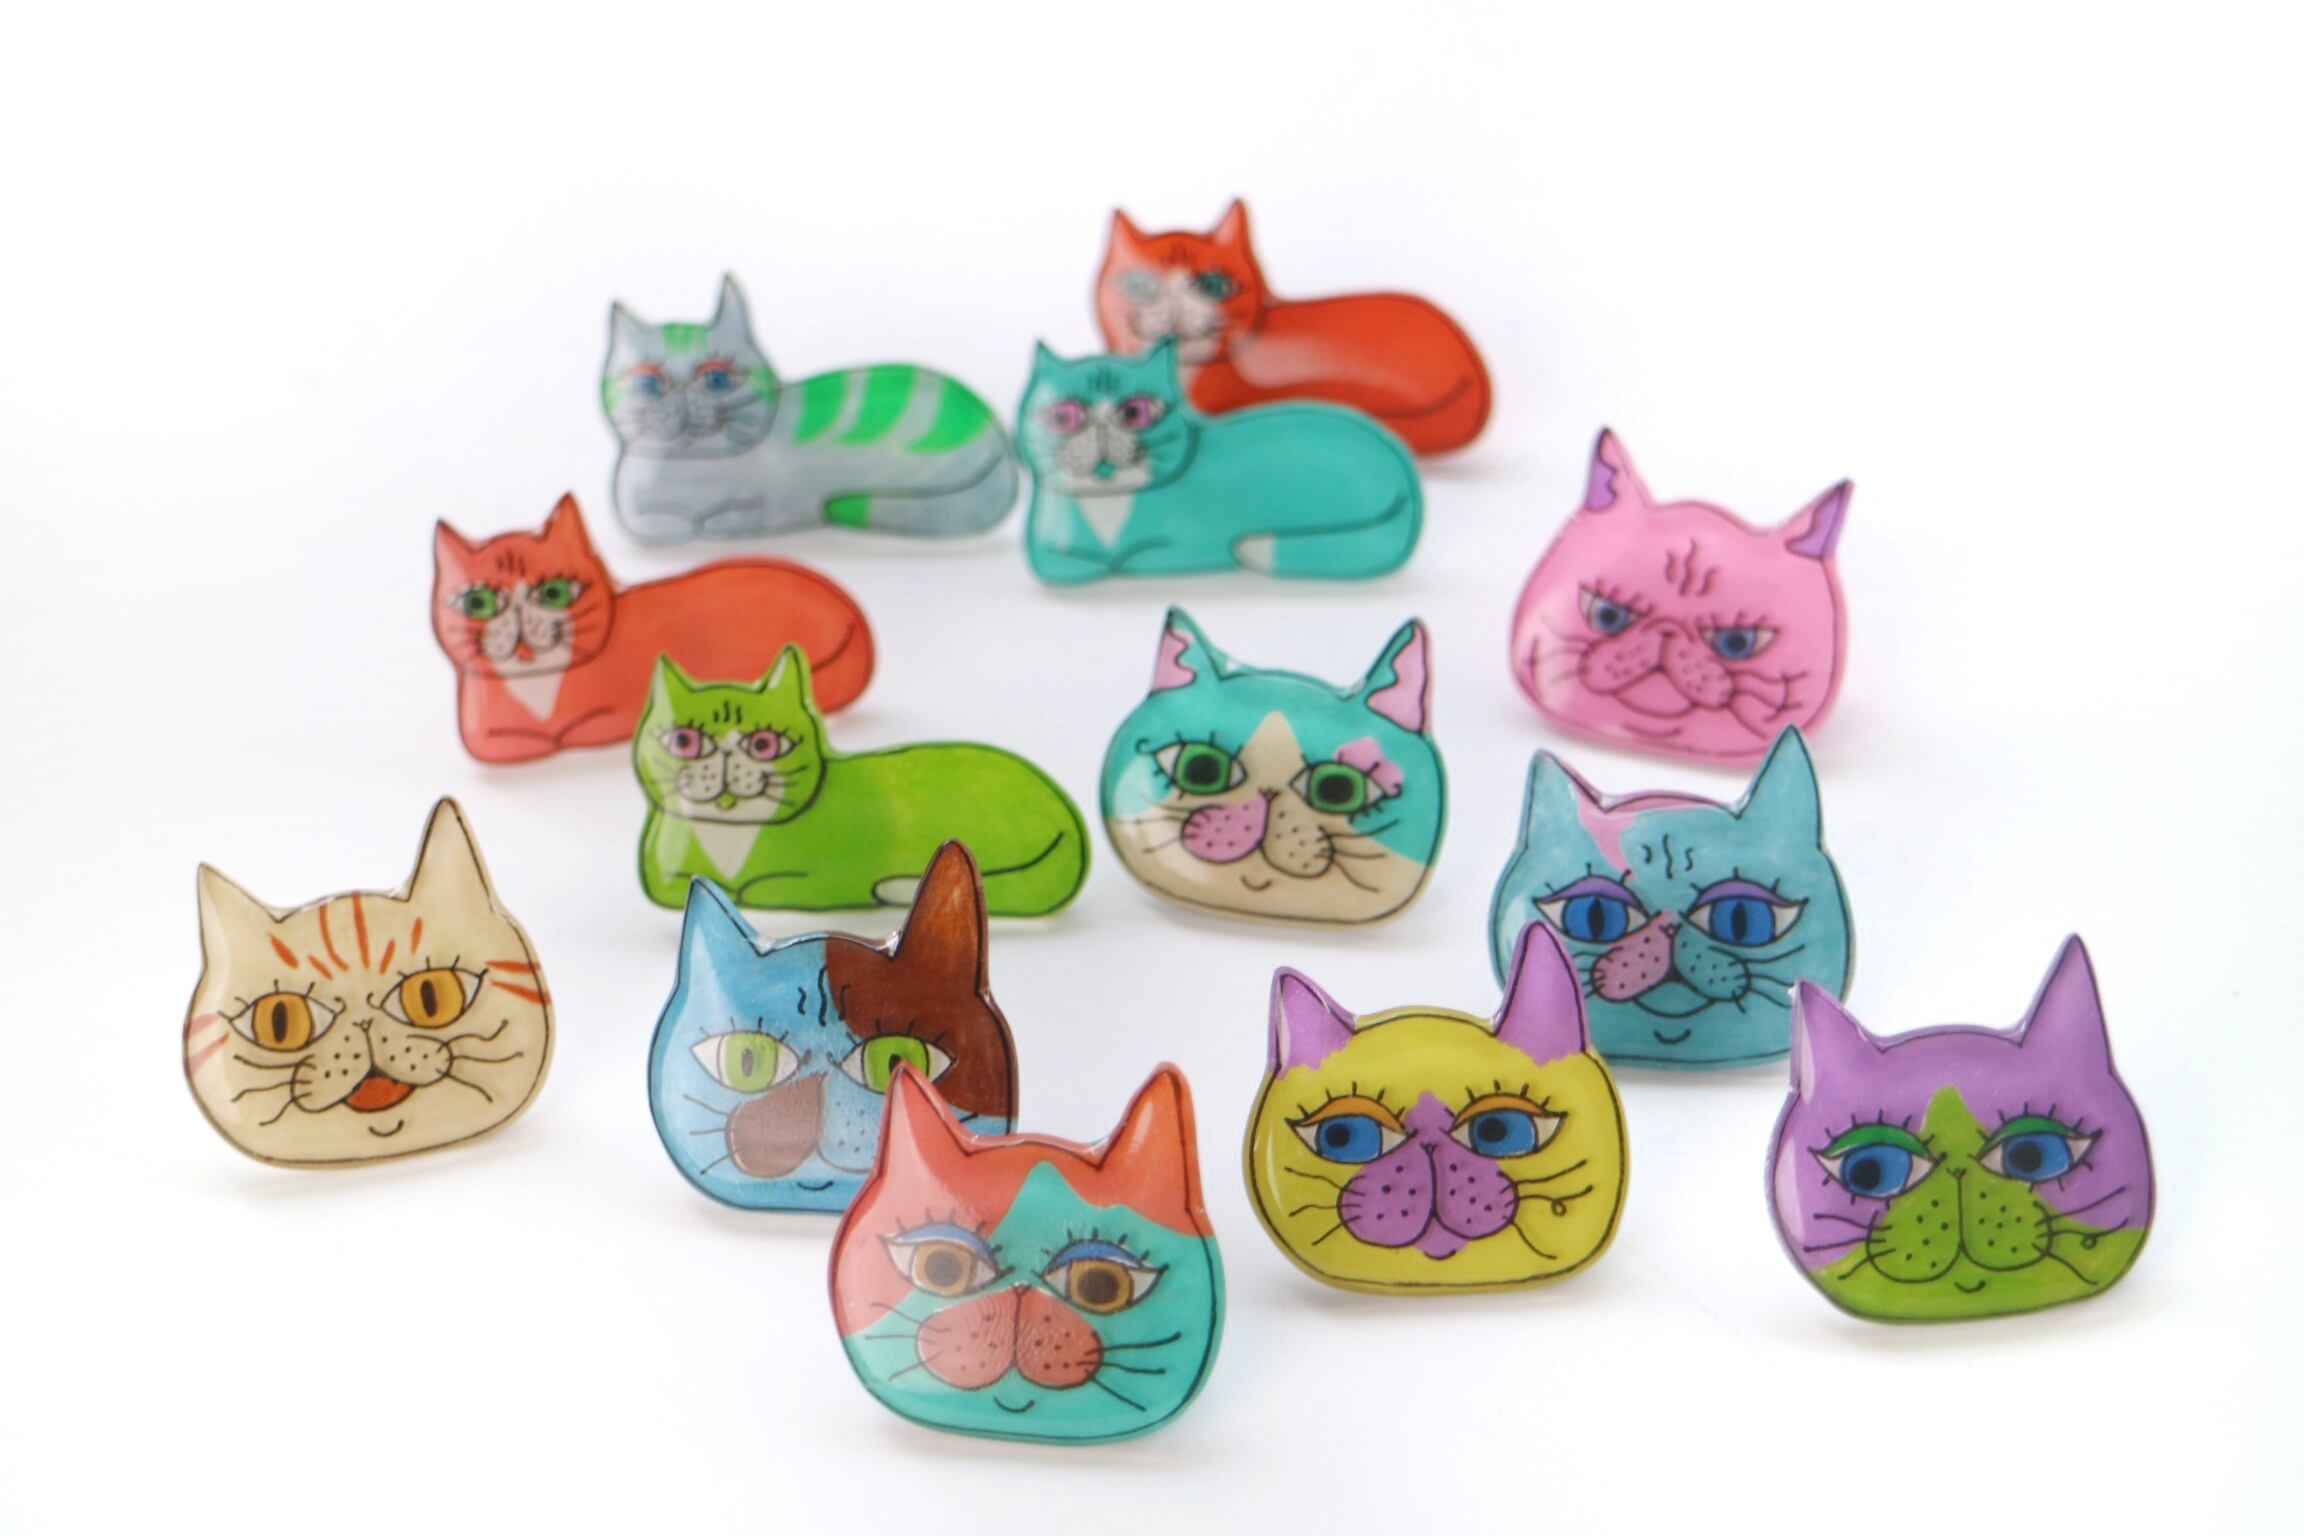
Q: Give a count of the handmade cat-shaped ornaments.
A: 13